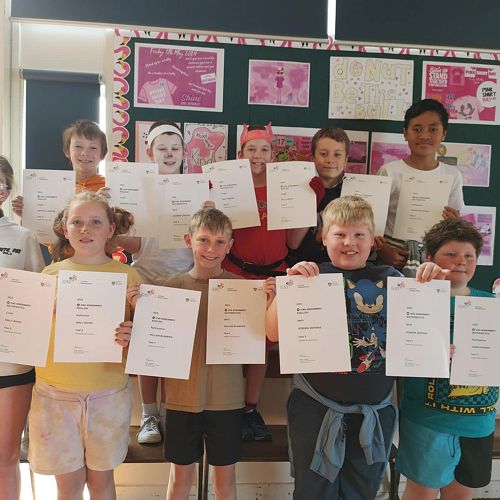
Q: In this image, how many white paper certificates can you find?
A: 14